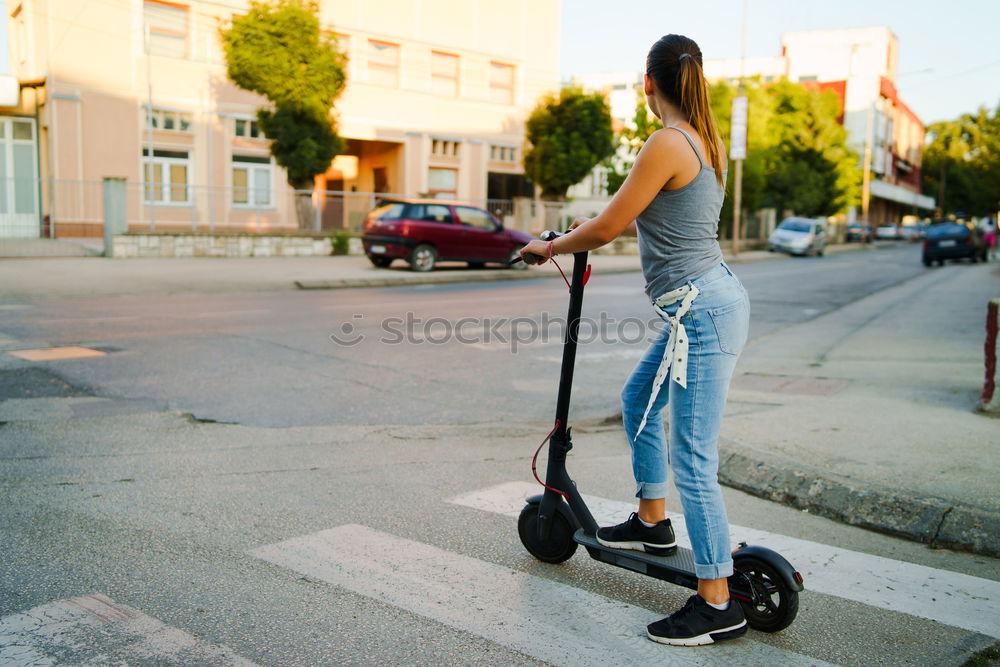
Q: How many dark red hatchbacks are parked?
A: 1